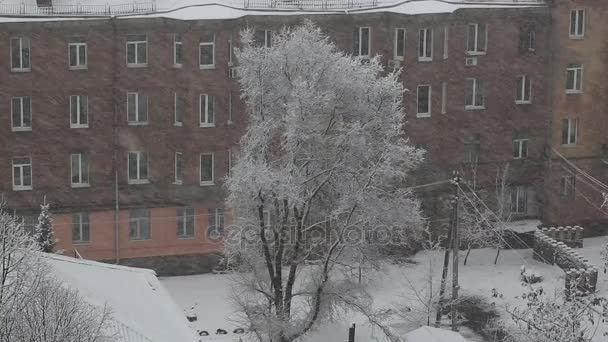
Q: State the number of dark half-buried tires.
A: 3